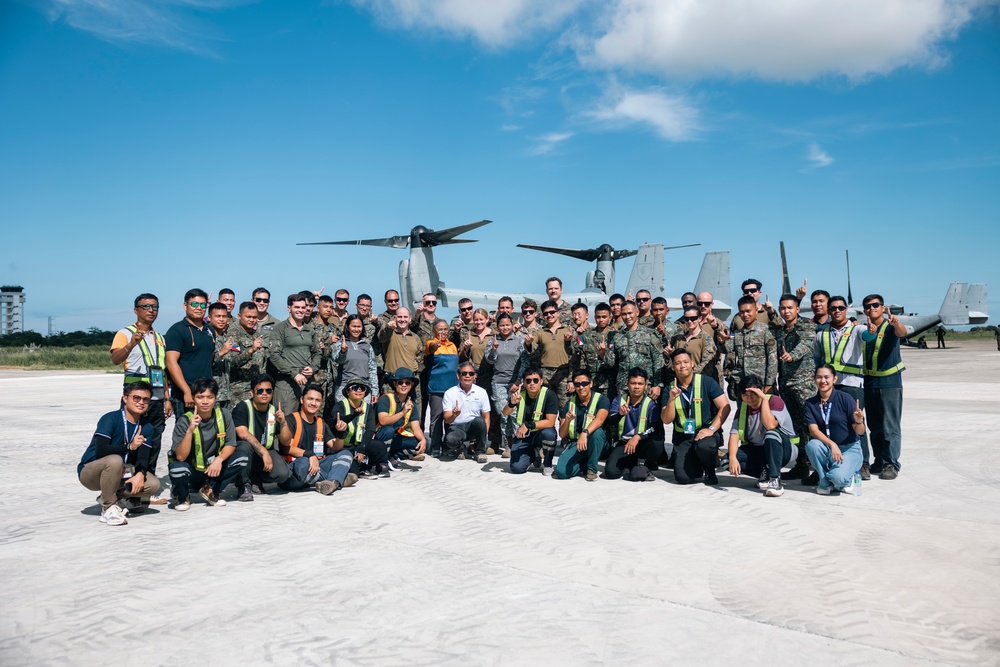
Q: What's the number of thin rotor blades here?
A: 7